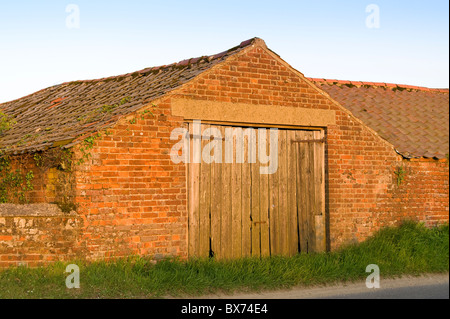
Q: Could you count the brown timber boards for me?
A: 14